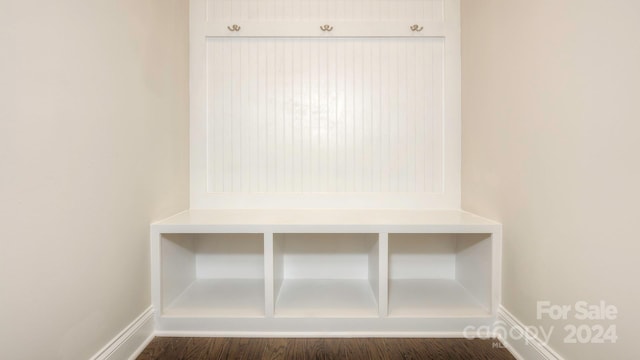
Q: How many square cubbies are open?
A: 3